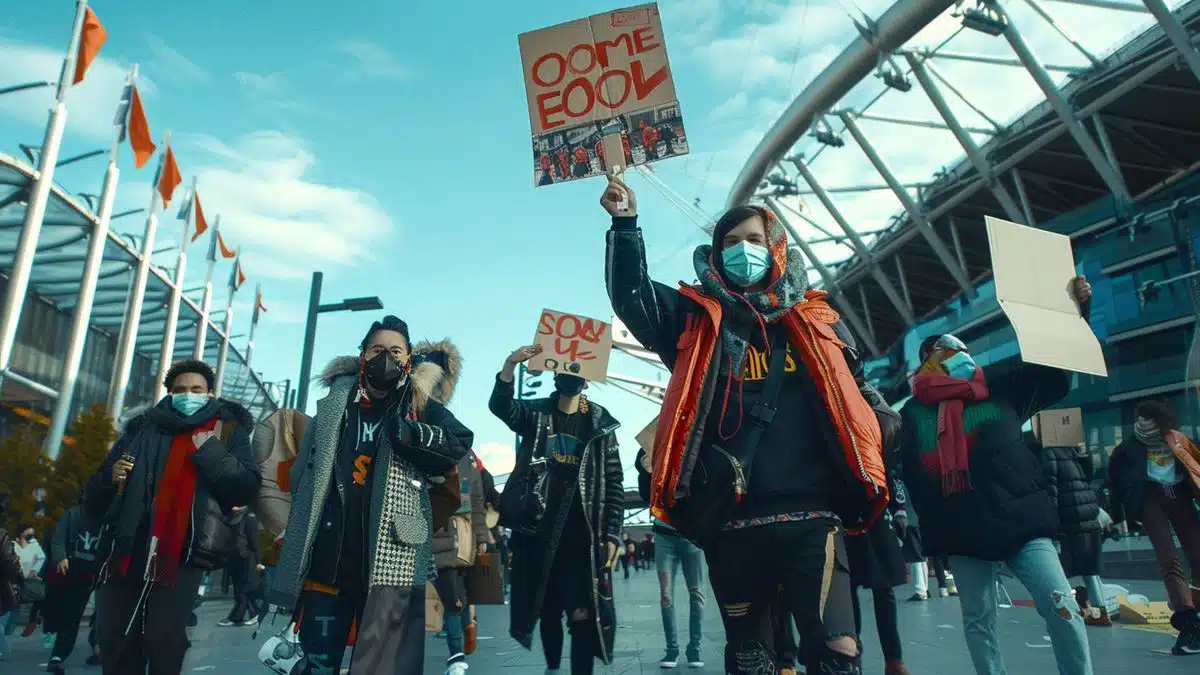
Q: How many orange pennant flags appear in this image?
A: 7